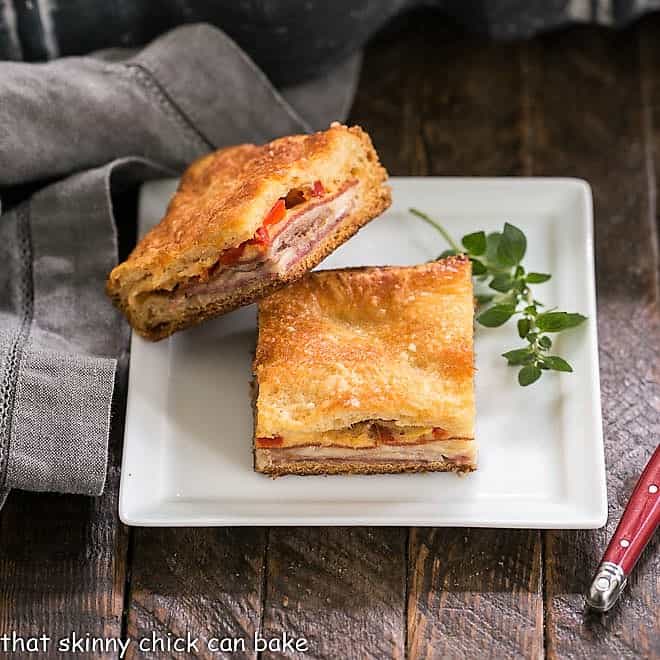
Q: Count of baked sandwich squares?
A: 2